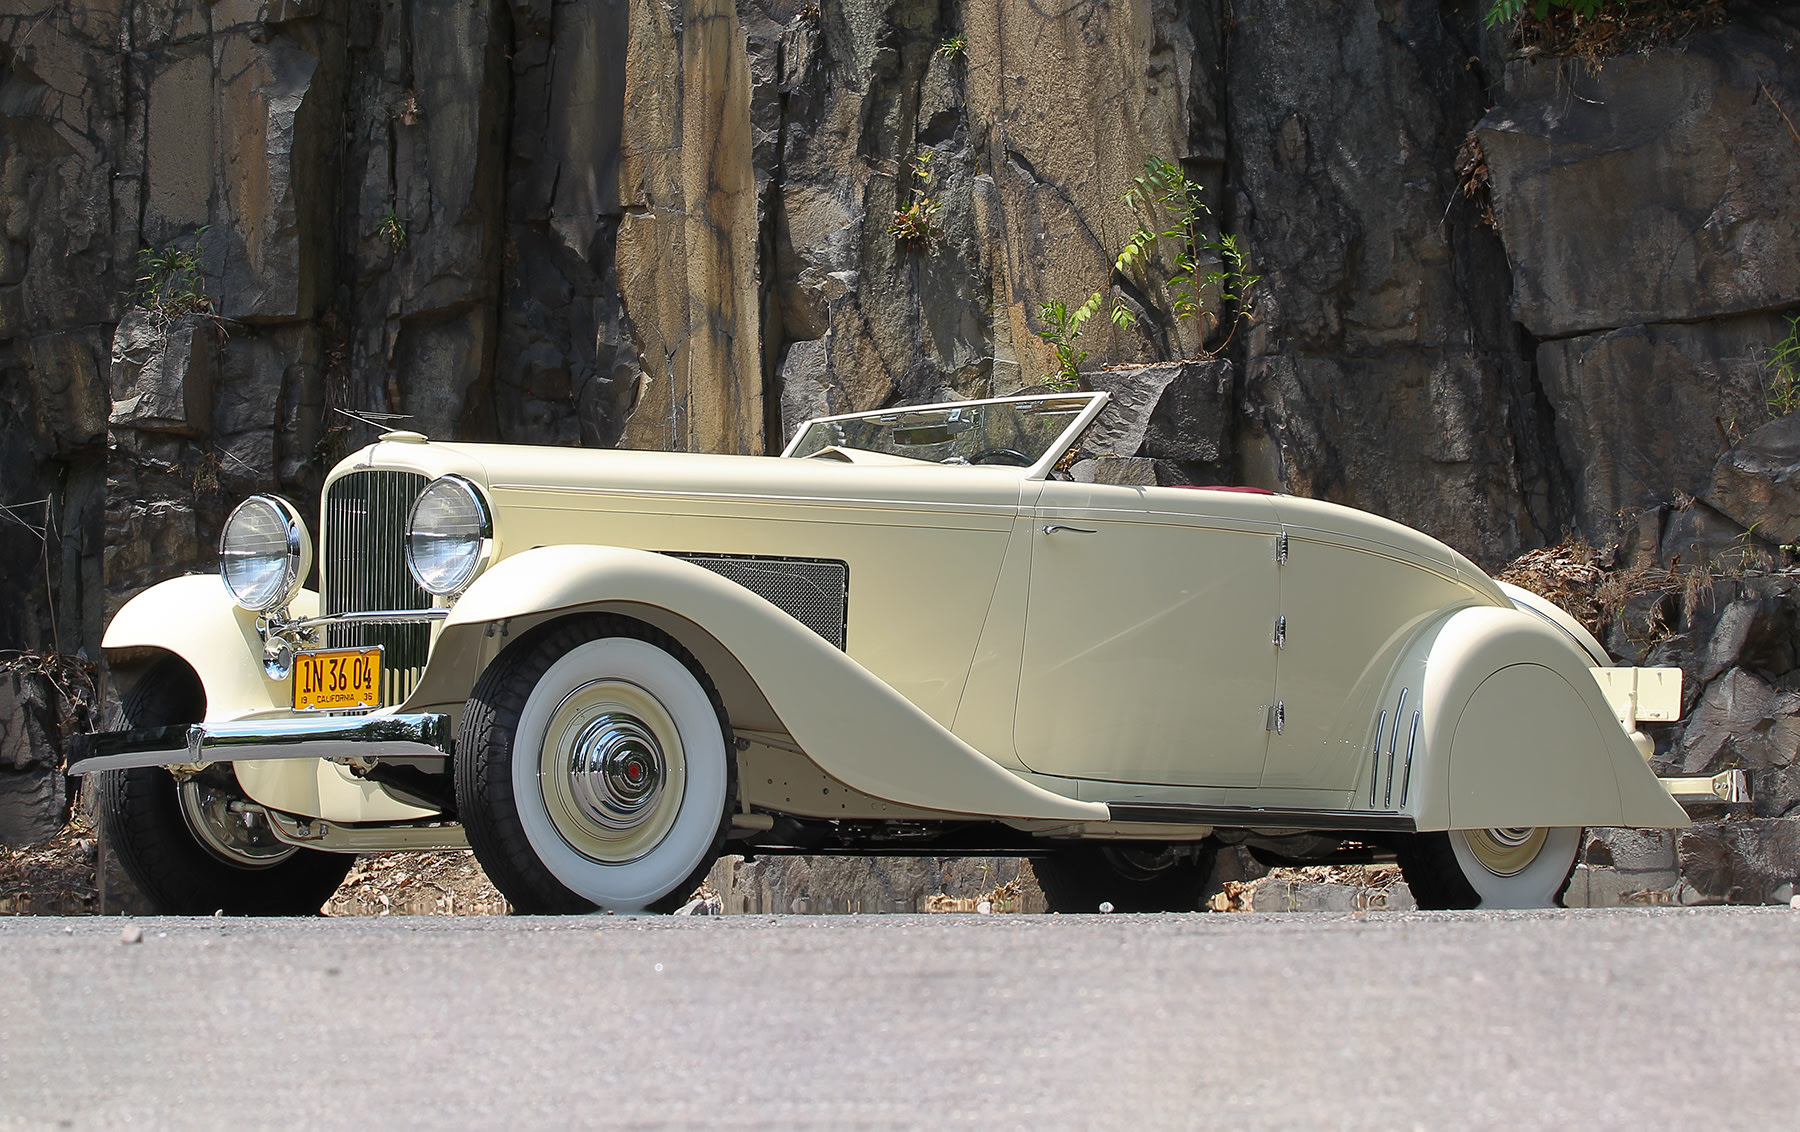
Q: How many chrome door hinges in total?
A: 3